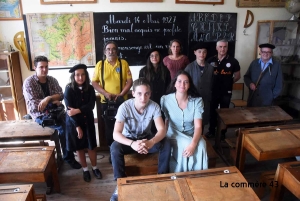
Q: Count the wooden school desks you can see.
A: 7